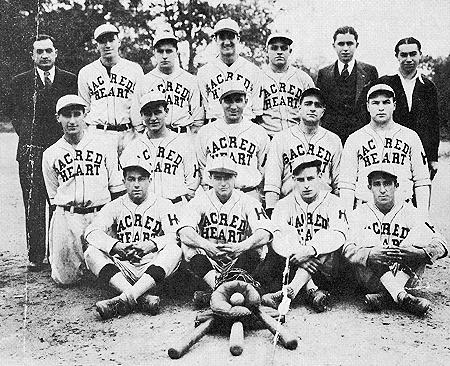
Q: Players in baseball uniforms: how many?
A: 13